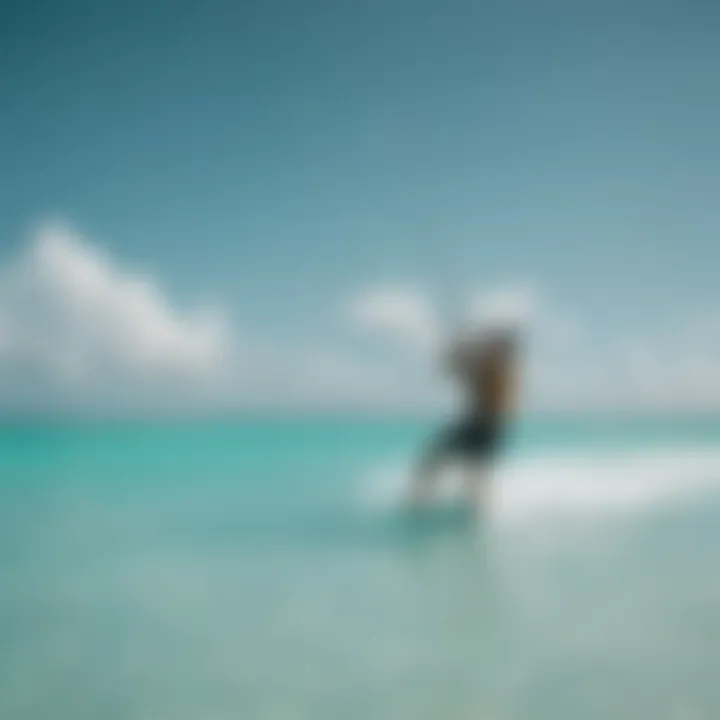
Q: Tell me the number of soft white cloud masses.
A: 3